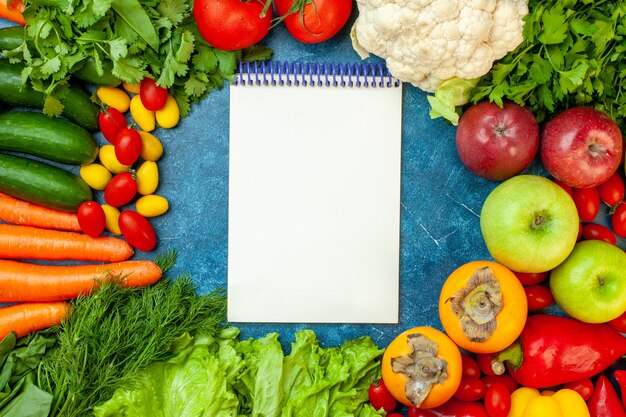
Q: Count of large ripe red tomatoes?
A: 2